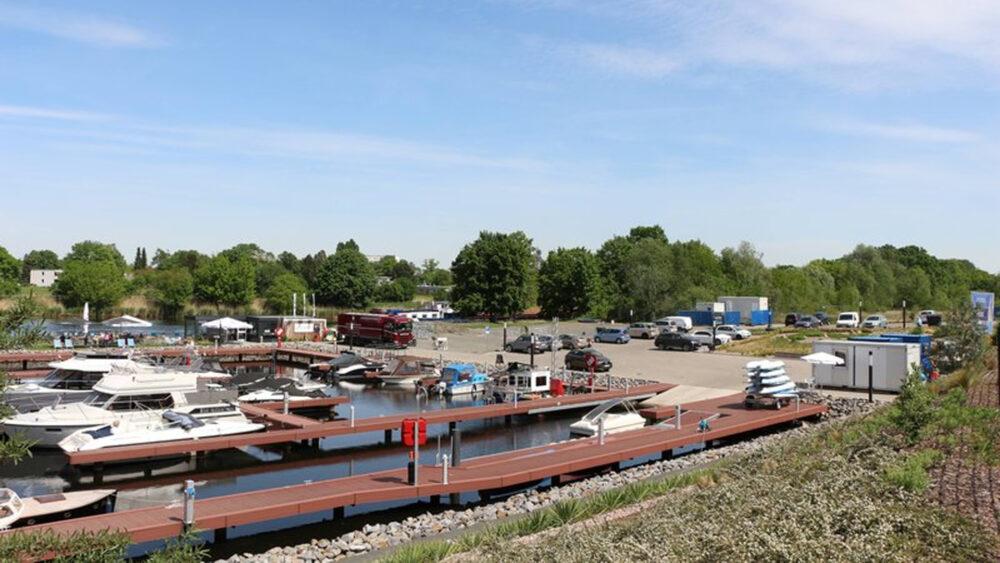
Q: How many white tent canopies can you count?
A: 3